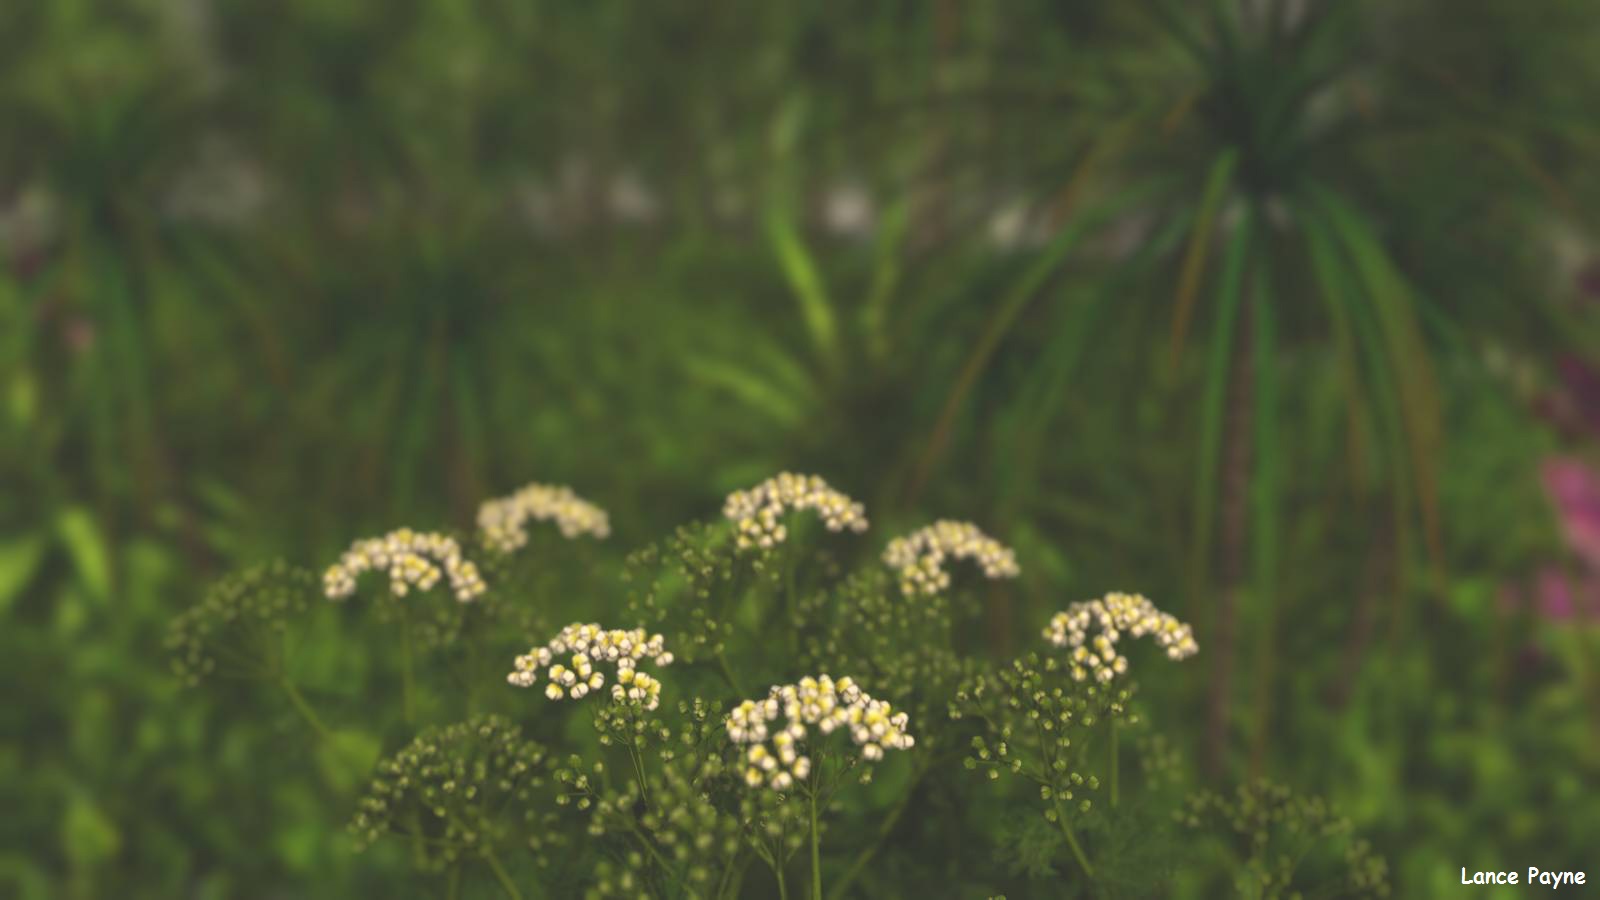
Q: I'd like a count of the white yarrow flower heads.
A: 7